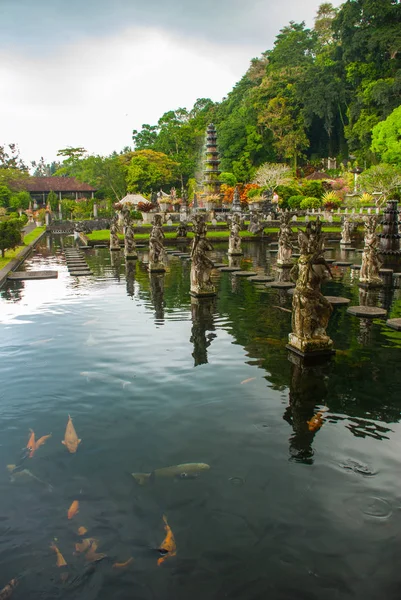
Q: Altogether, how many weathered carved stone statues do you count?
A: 9